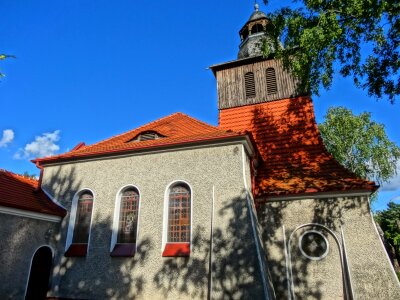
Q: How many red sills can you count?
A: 3